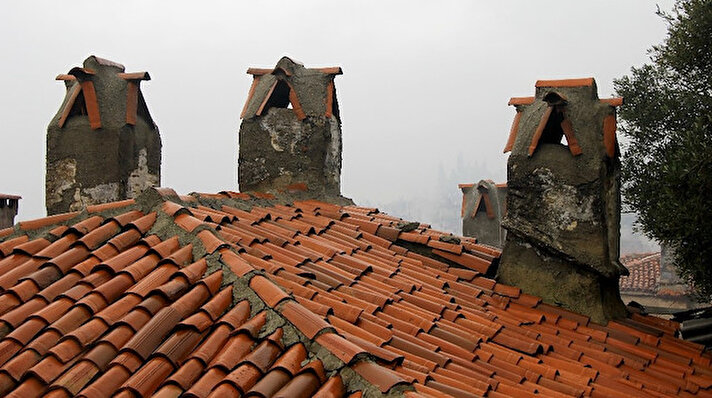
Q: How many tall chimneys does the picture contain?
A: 3